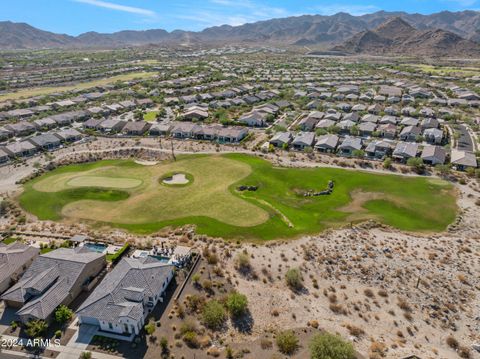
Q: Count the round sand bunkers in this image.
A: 1